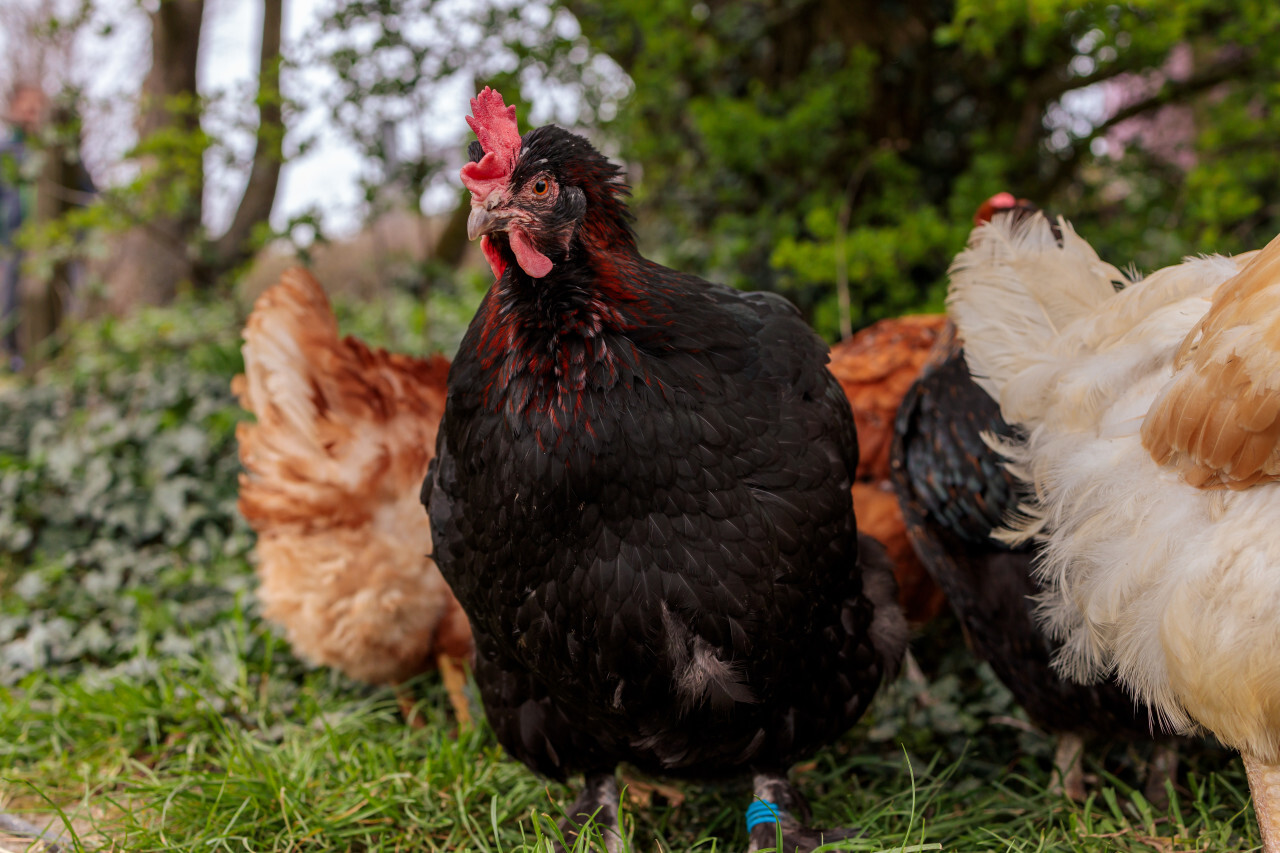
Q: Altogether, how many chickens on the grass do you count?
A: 5